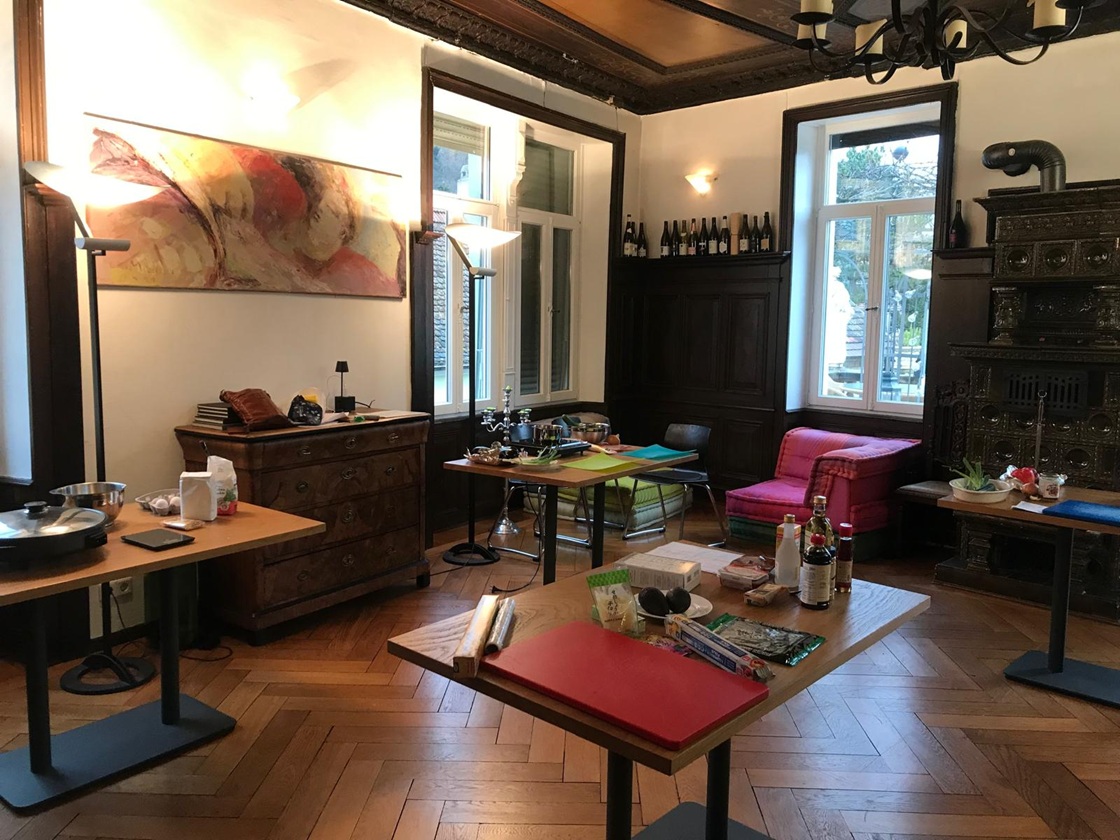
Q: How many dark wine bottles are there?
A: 14